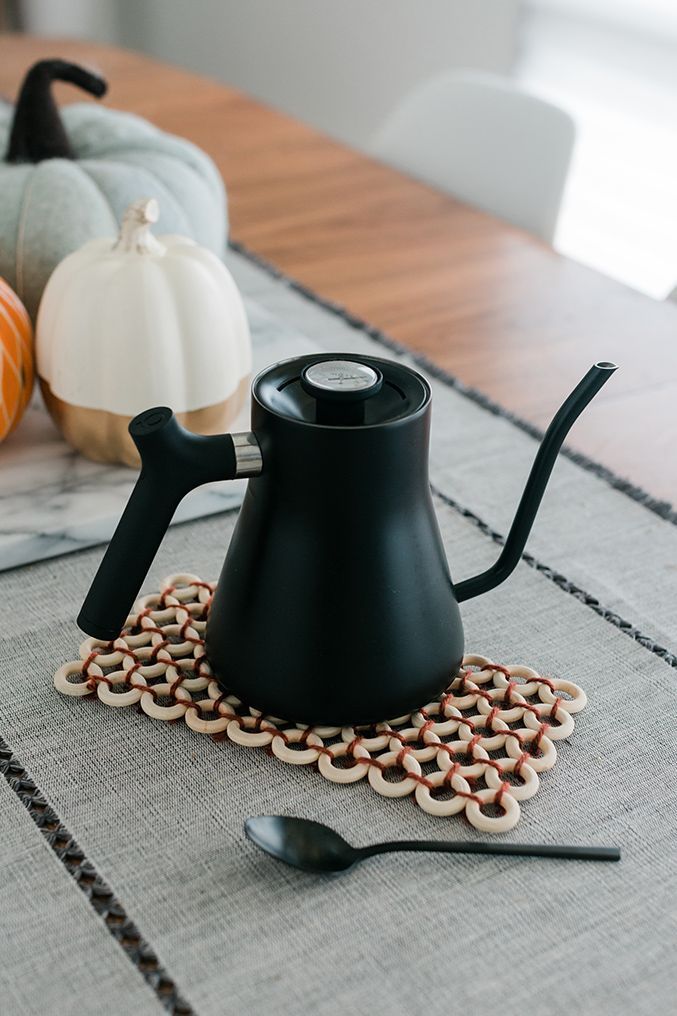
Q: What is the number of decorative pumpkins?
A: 3